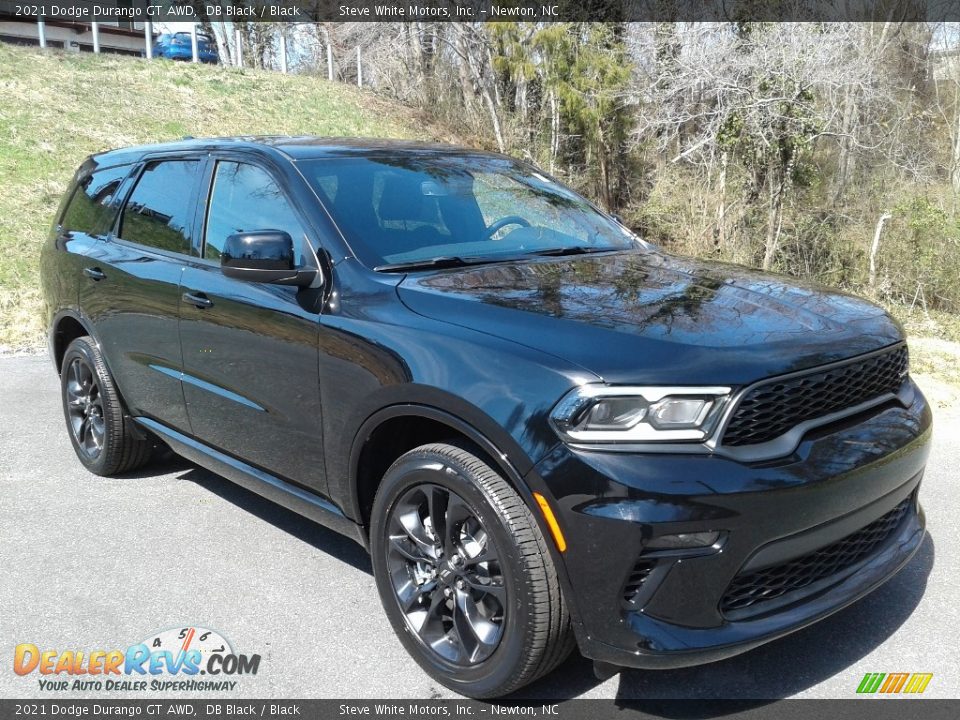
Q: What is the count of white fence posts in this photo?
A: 8